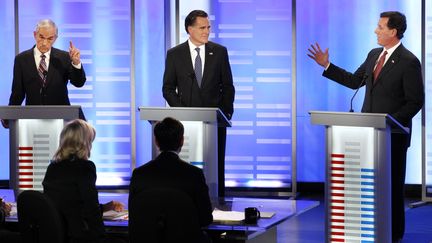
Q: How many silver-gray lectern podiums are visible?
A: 3